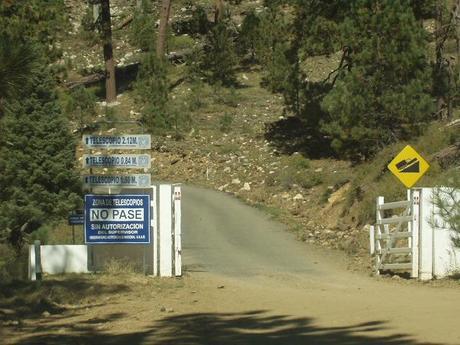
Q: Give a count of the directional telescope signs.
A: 3